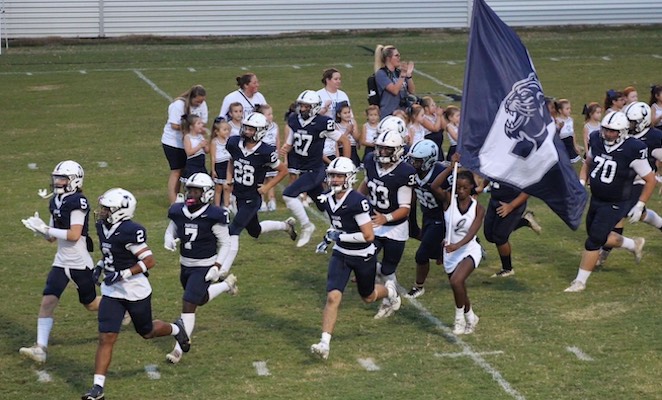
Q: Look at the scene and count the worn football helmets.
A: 11